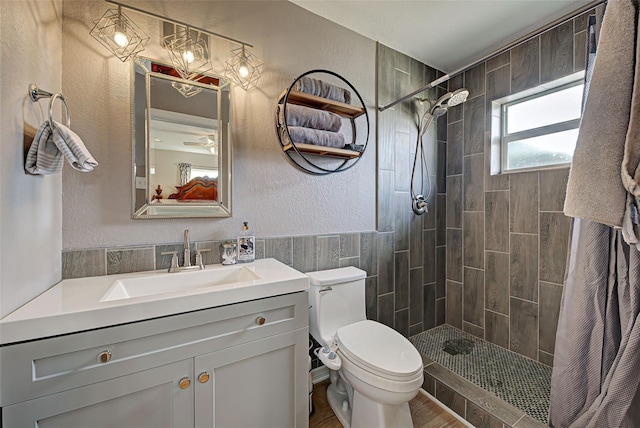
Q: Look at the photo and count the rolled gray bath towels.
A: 3